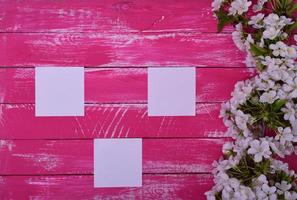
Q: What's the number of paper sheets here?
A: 3